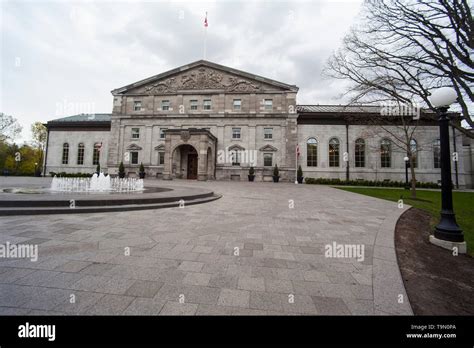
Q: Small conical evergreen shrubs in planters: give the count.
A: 6